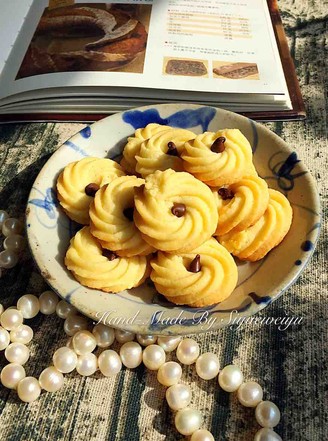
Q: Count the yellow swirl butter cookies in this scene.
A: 10